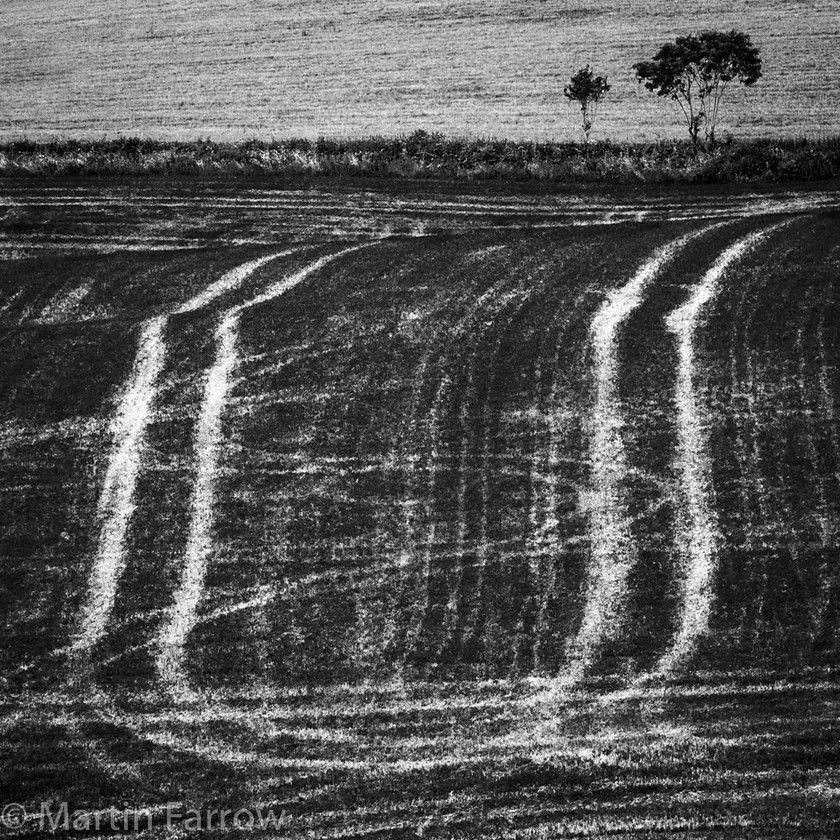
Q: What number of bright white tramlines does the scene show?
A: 4